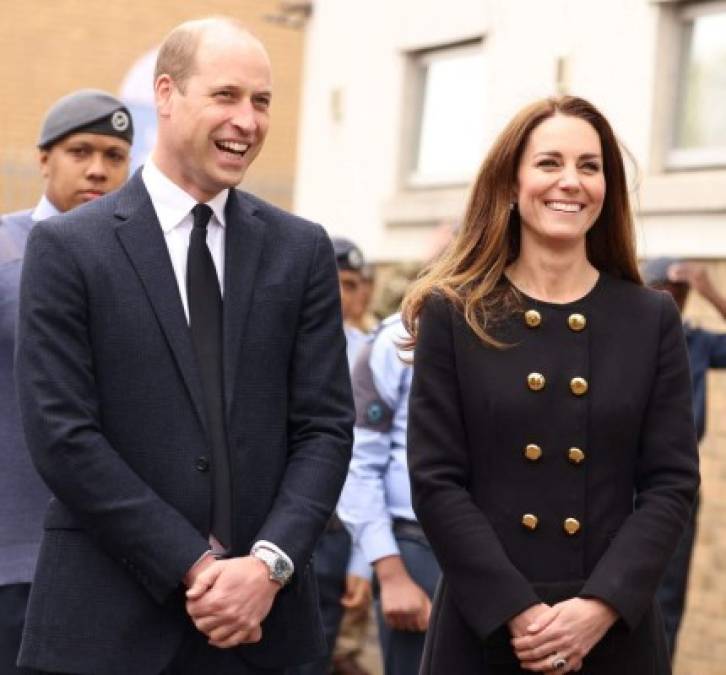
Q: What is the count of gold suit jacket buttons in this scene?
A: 8